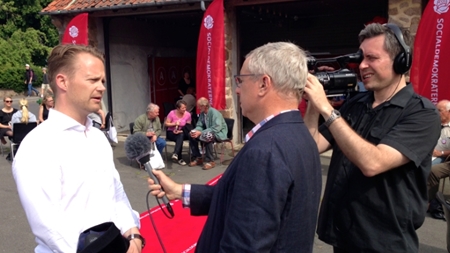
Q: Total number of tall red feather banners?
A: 3